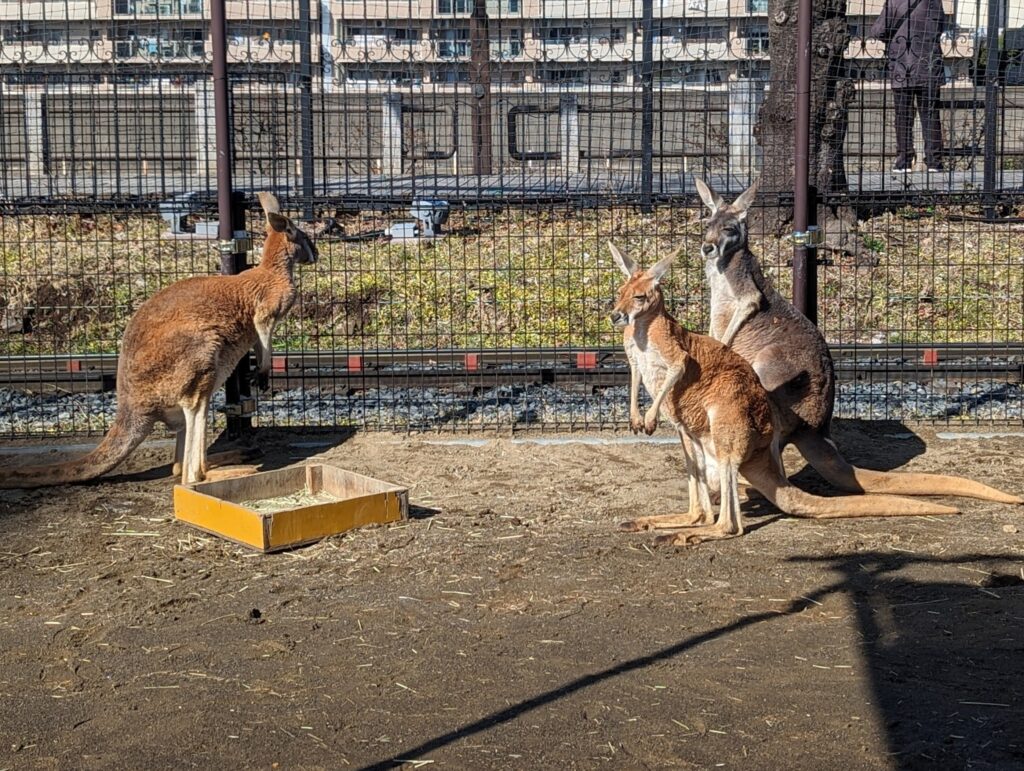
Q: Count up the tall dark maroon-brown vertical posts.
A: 2